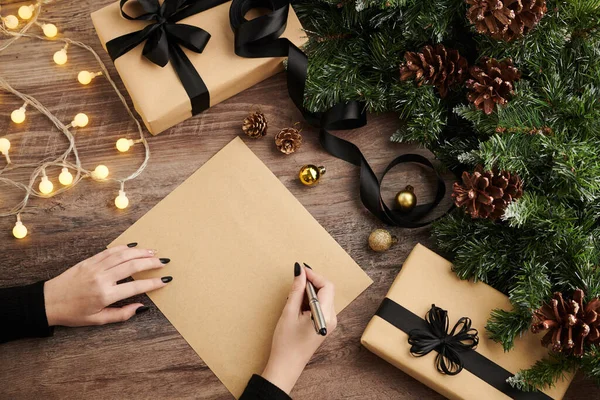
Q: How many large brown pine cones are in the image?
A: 5